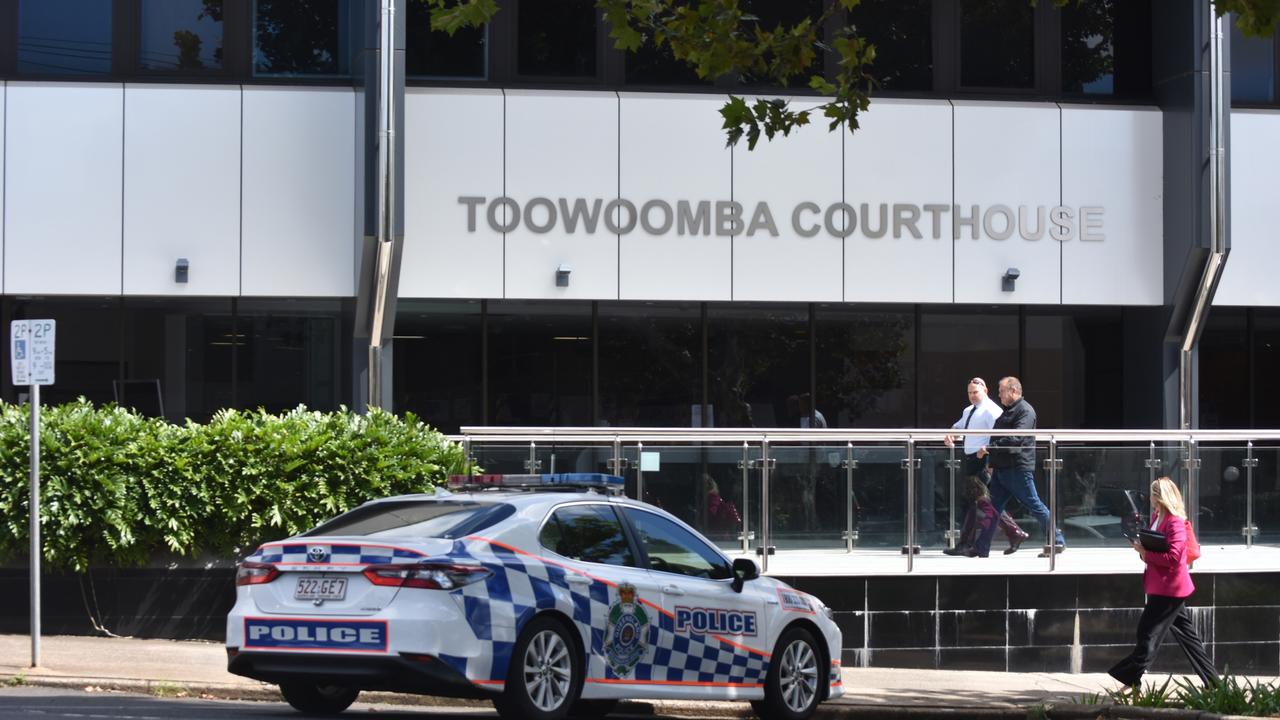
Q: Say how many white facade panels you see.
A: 11